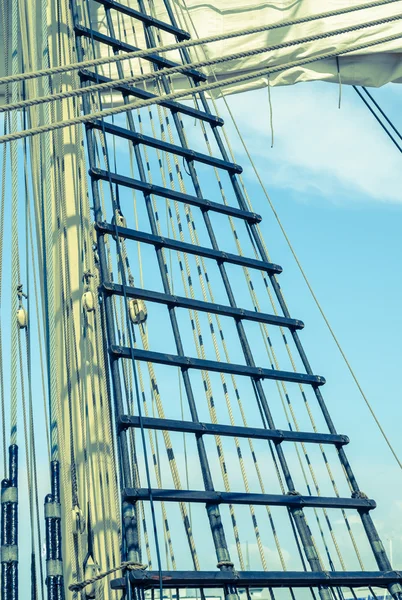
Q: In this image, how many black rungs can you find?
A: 11